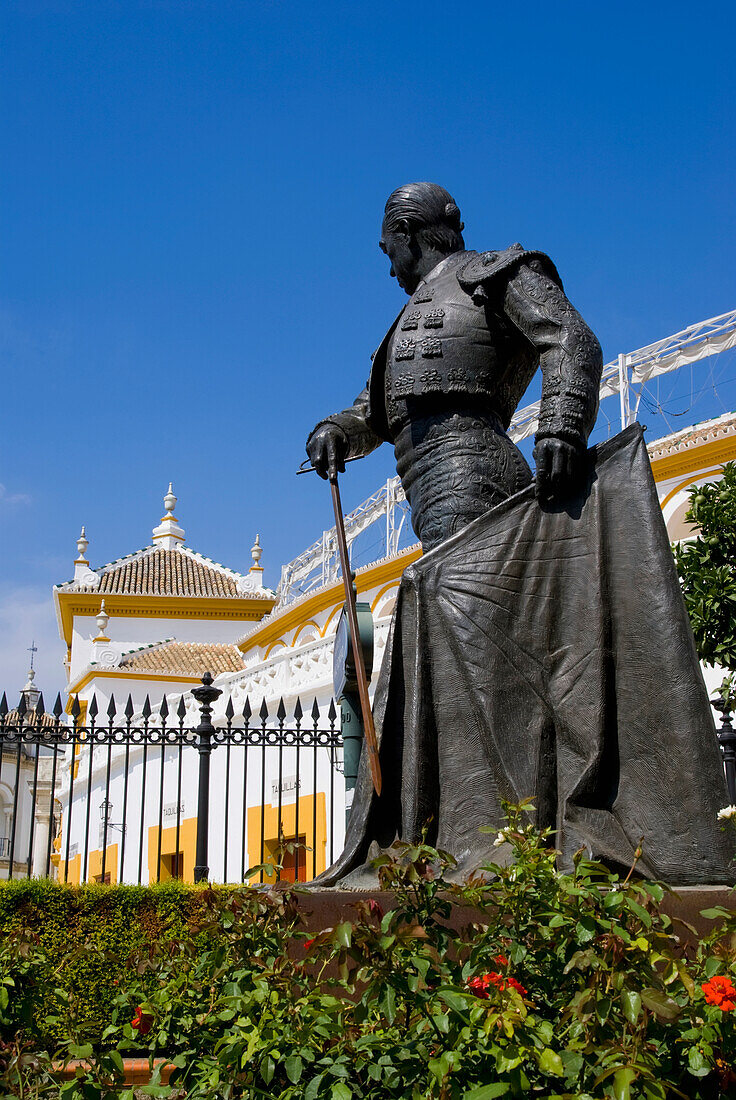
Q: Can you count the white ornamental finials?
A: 4